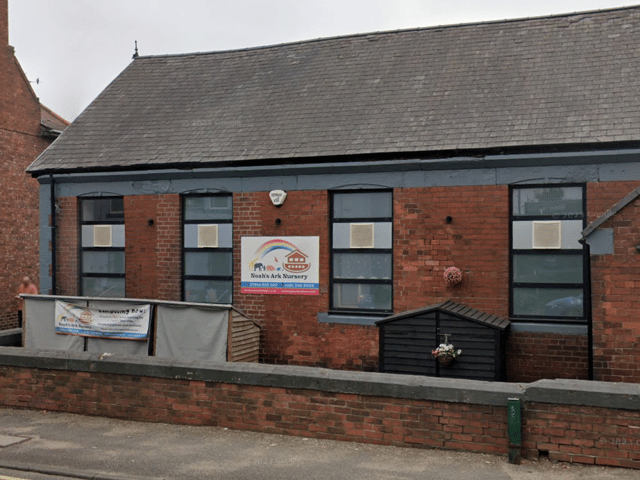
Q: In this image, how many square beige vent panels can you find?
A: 4